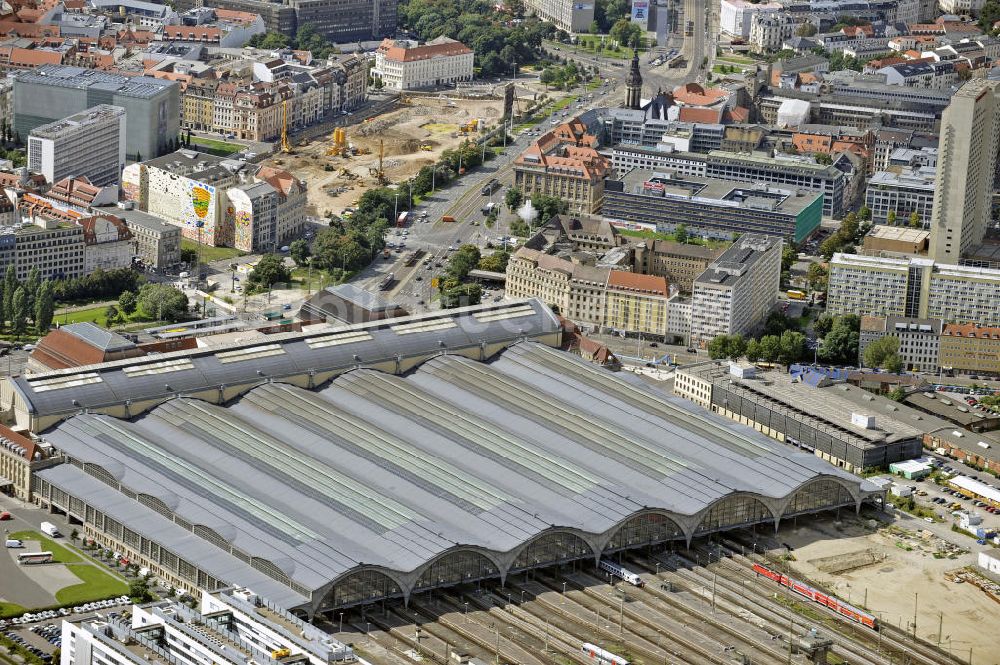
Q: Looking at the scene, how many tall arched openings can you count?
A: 6